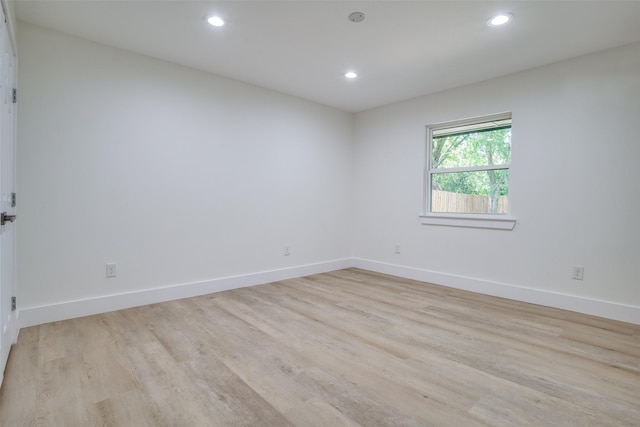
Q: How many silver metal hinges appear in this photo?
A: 3